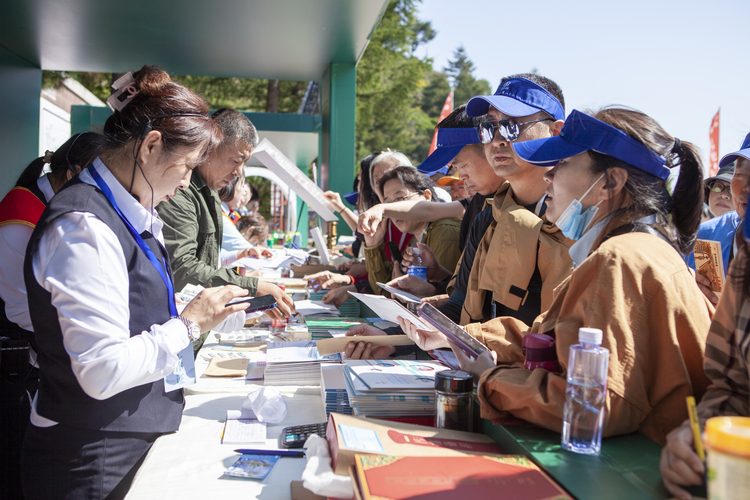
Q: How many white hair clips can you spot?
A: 1